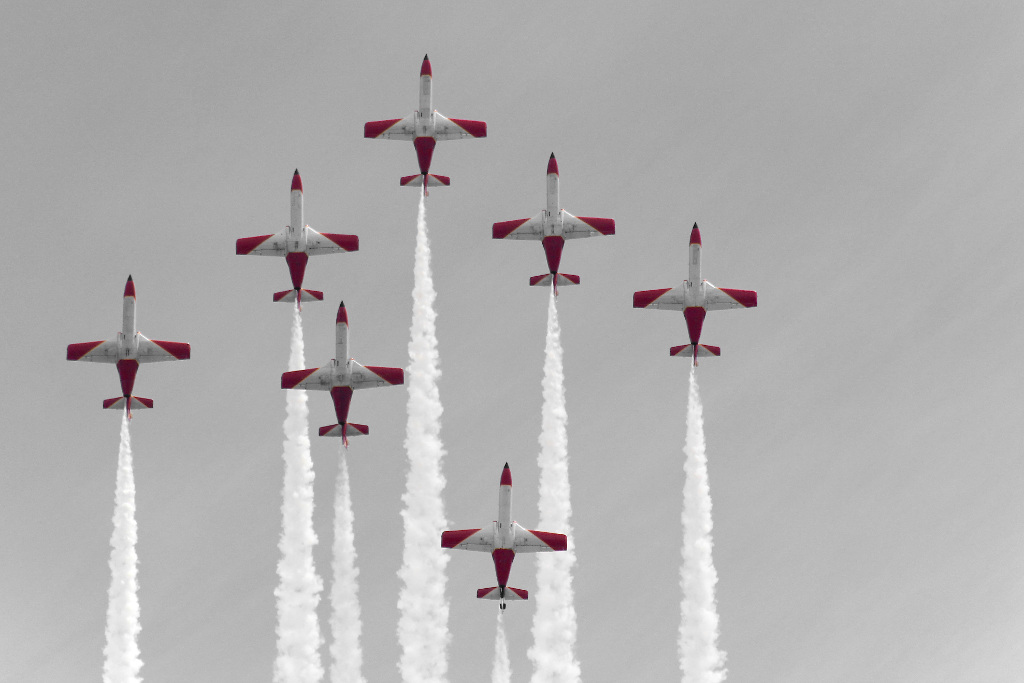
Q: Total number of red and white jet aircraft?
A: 7